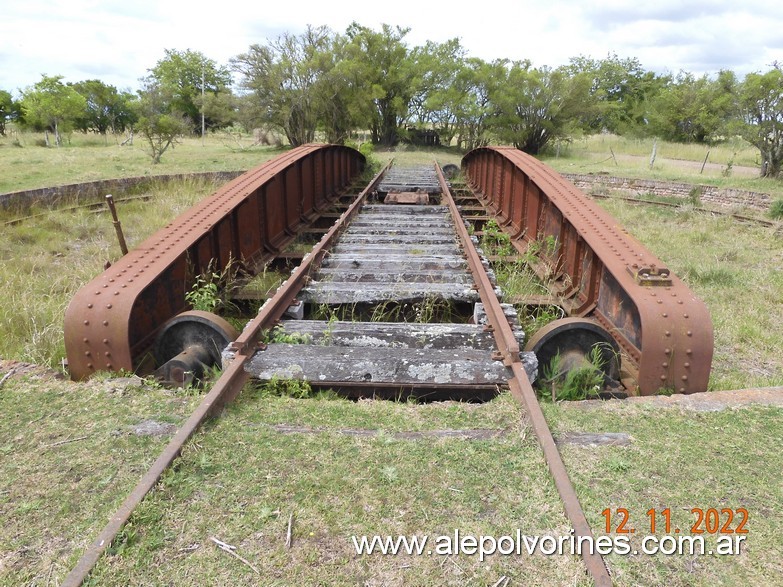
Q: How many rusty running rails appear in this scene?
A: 2